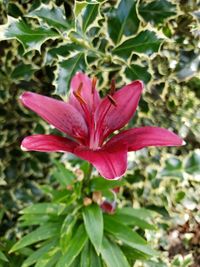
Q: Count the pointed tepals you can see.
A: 6